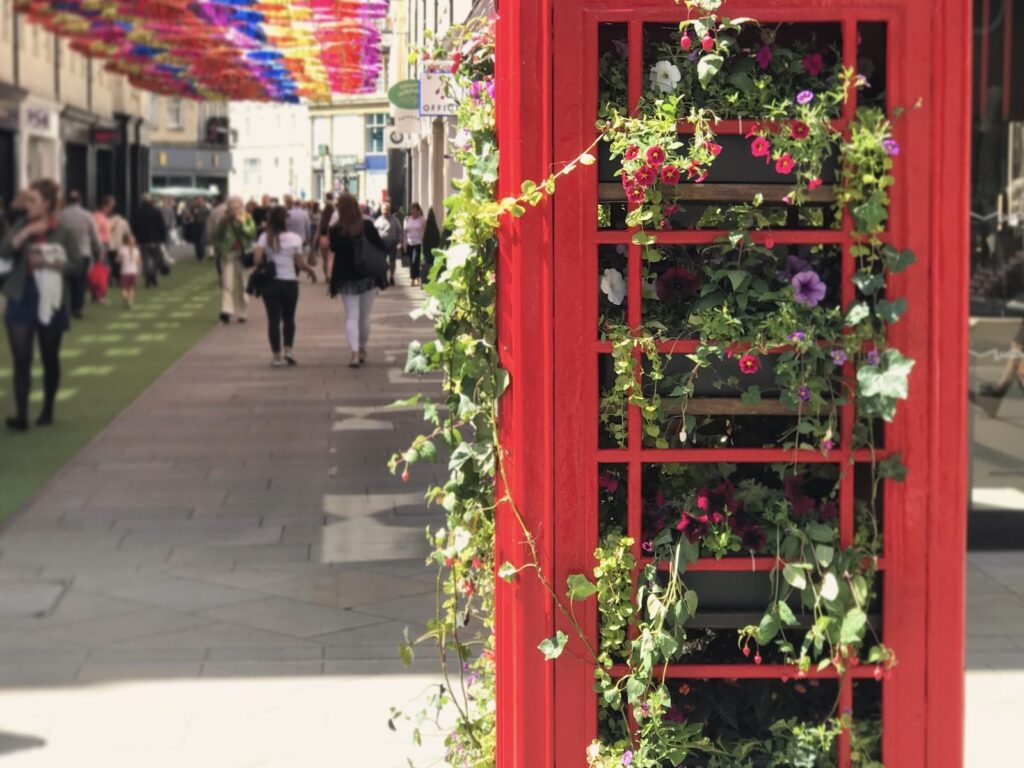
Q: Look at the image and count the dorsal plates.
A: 0